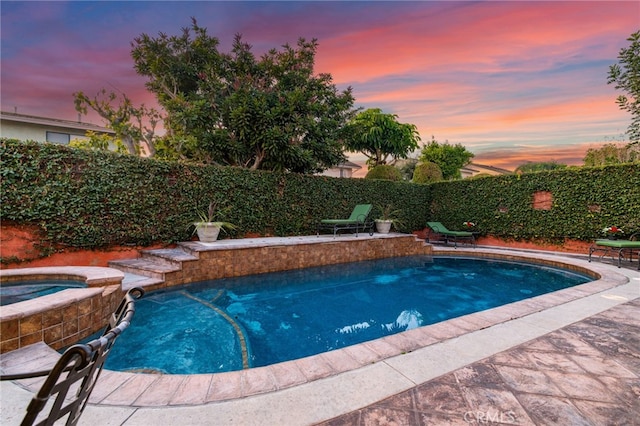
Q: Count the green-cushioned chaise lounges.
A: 3